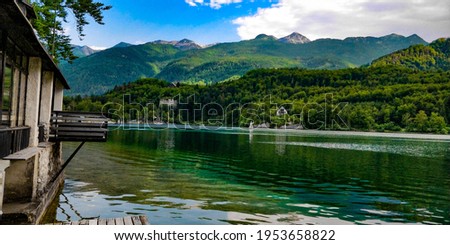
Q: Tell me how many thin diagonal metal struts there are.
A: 1